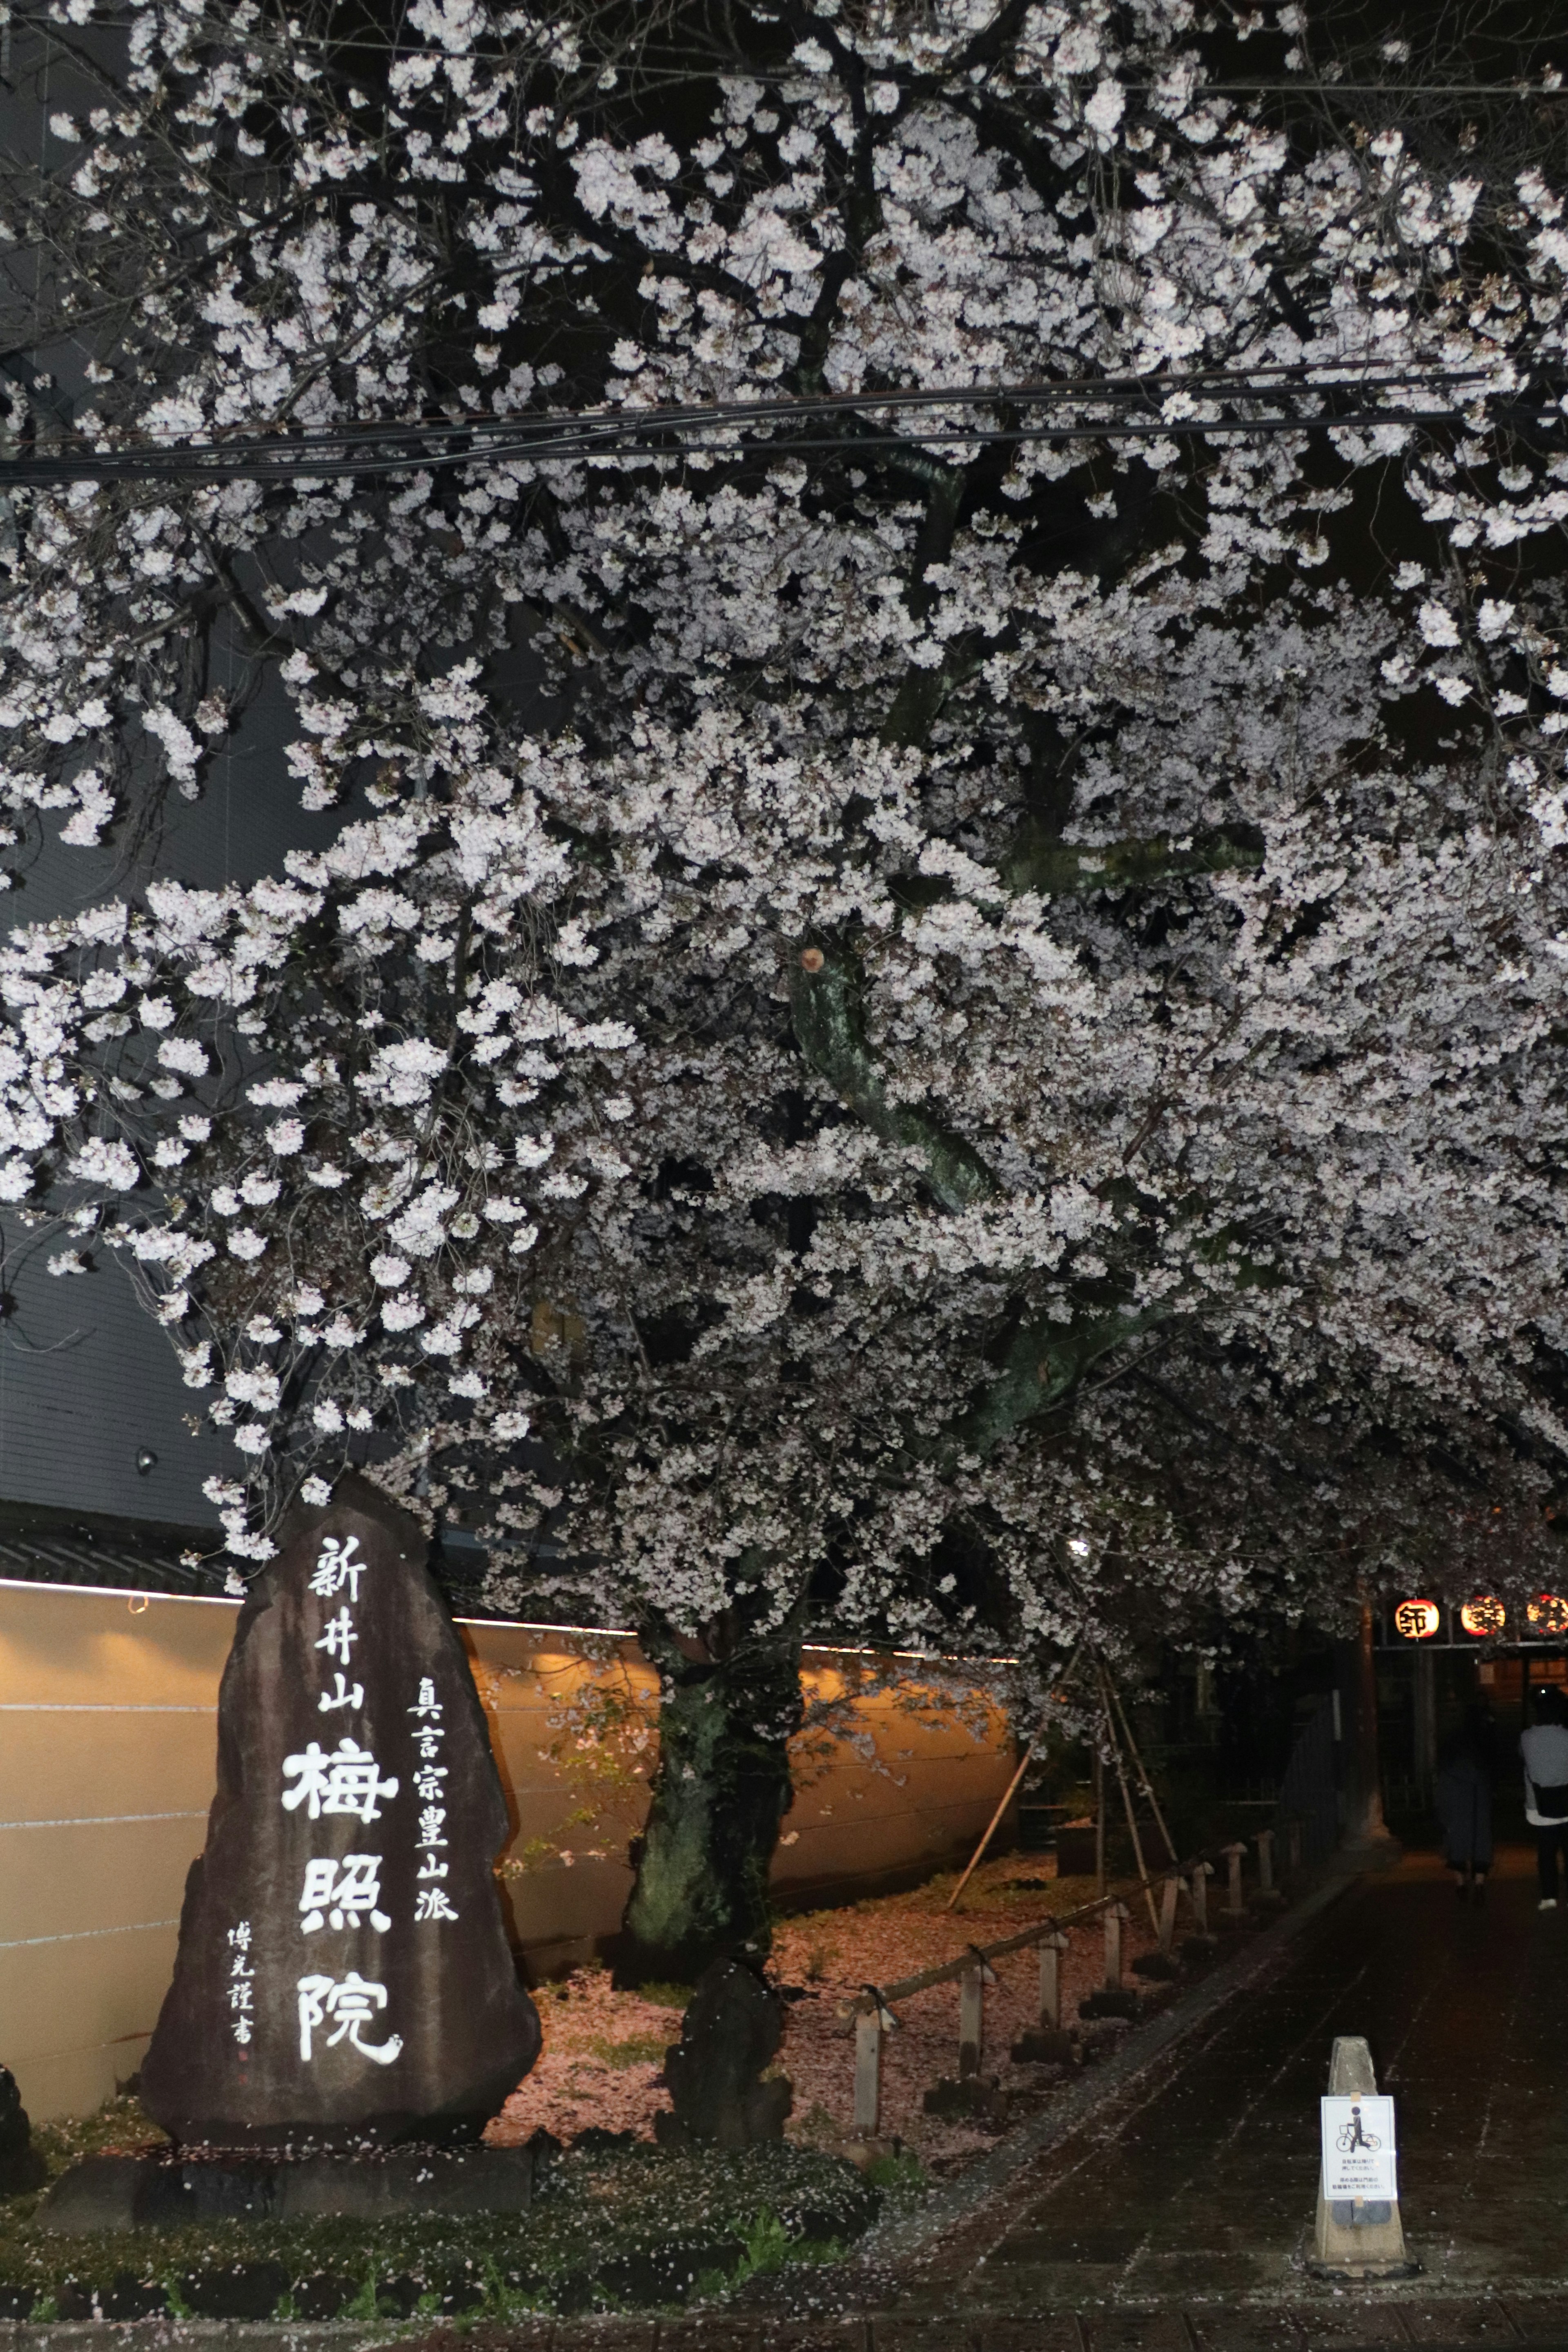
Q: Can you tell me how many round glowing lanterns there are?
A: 3